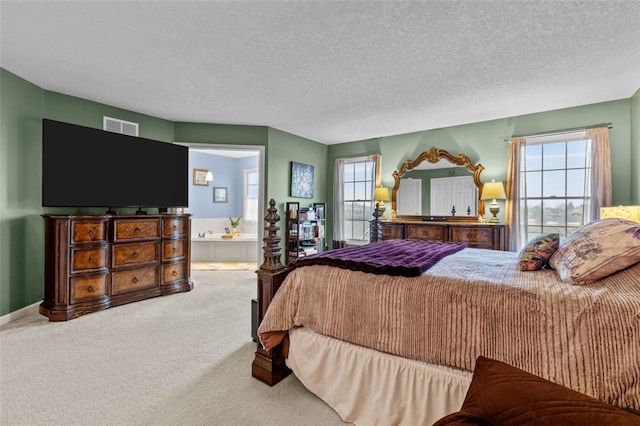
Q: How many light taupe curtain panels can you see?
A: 4